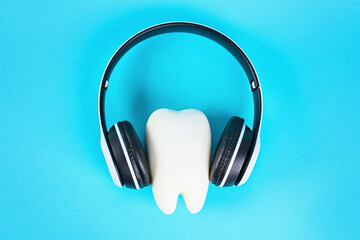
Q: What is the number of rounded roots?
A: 2